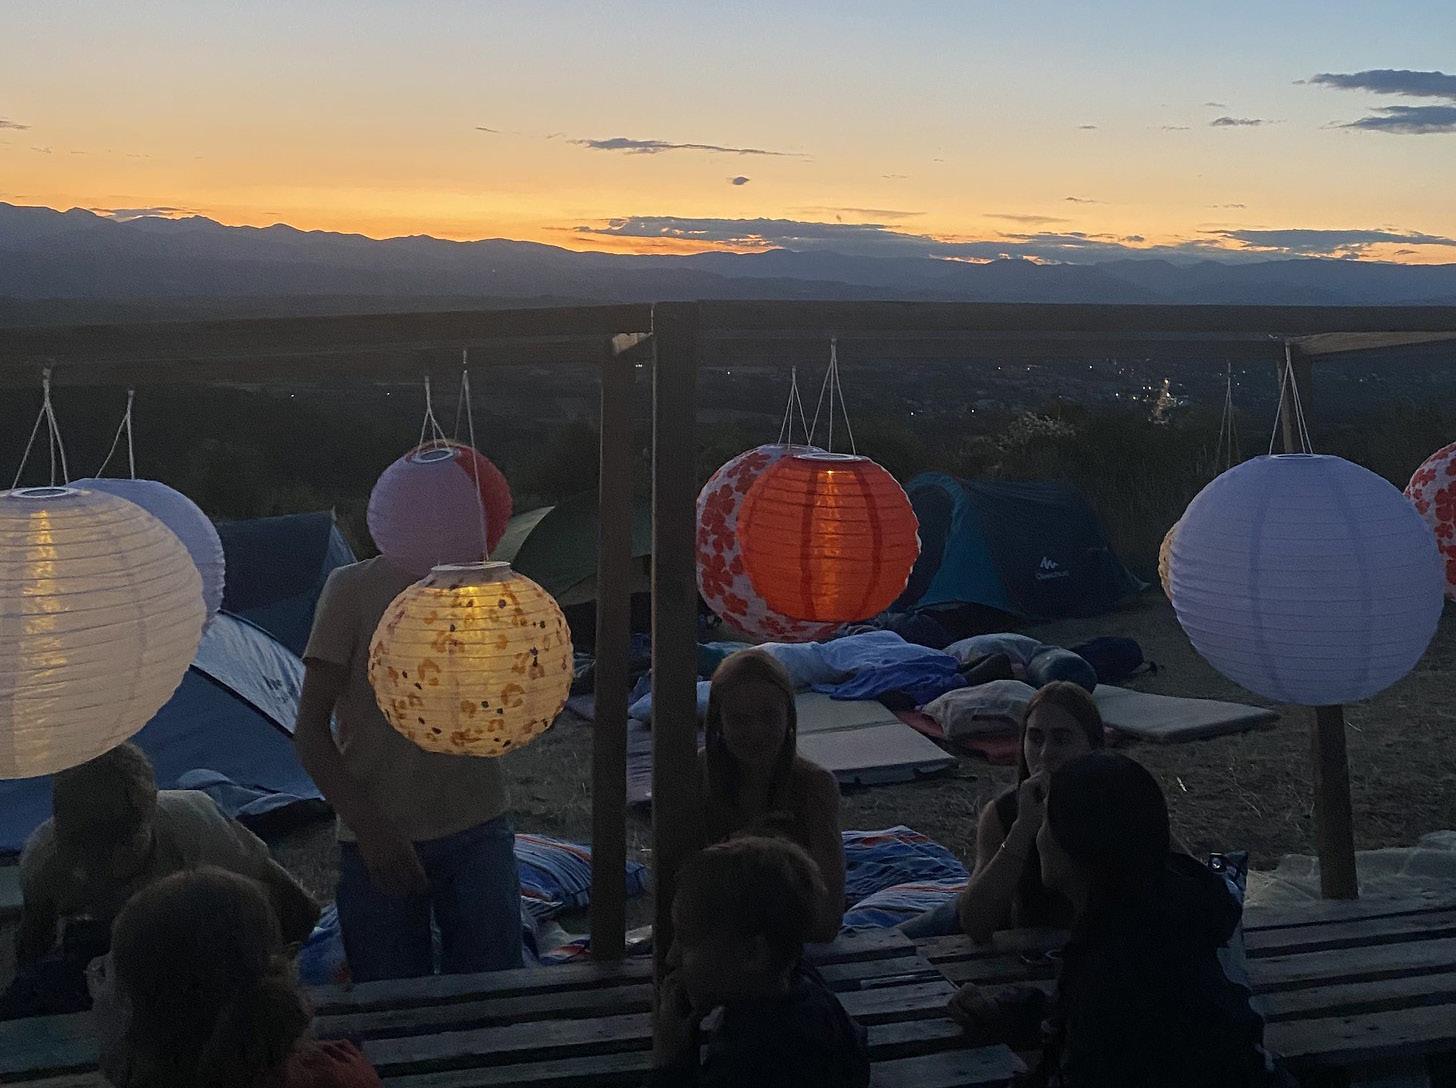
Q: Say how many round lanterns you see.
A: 10